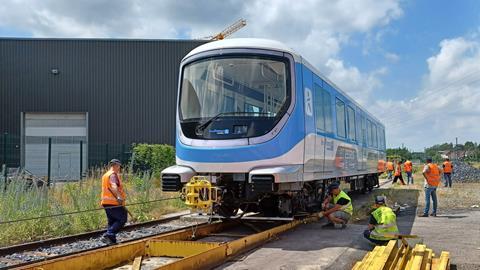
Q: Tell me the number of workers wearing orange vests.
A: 6